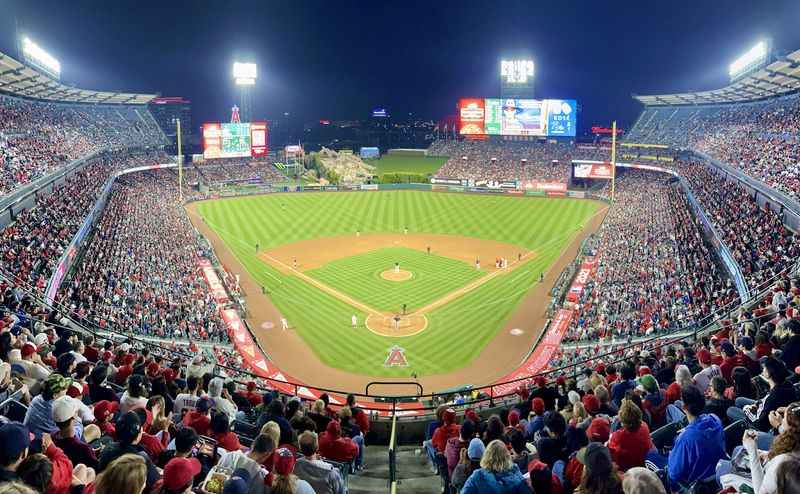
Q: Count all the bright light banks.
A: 4